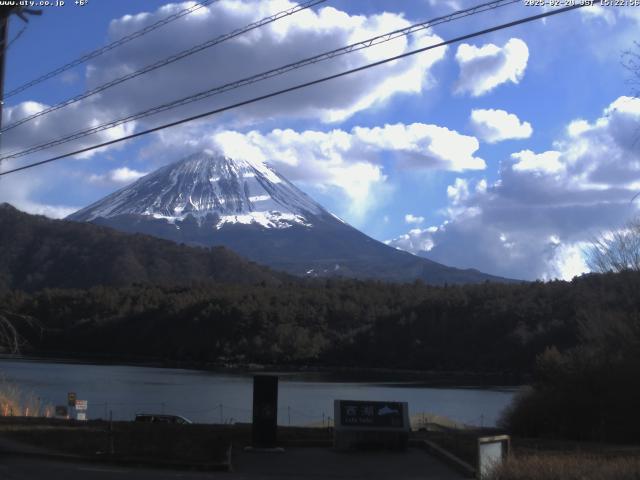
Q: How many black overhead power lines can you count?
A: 4